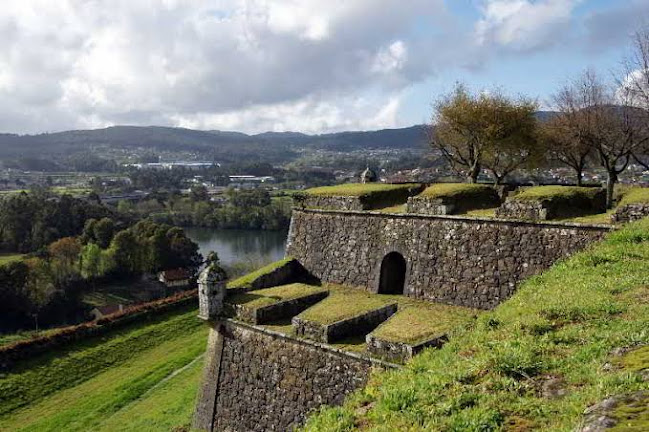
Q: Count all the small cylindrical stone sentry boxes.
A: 2